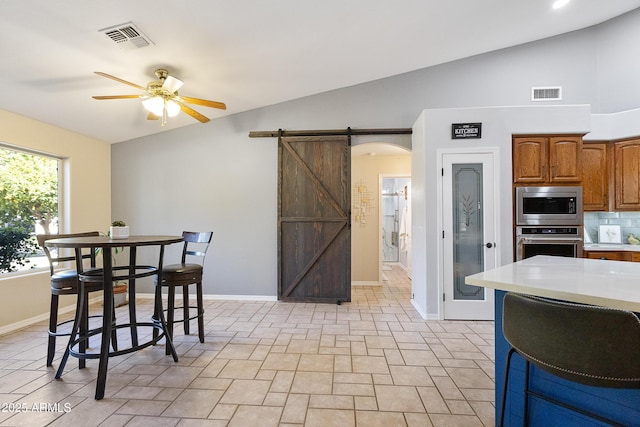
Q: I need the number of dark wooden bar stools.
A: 2